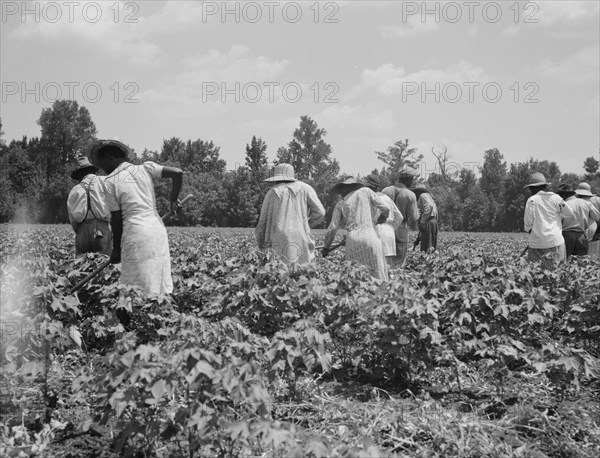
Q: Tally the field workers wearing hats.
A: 10